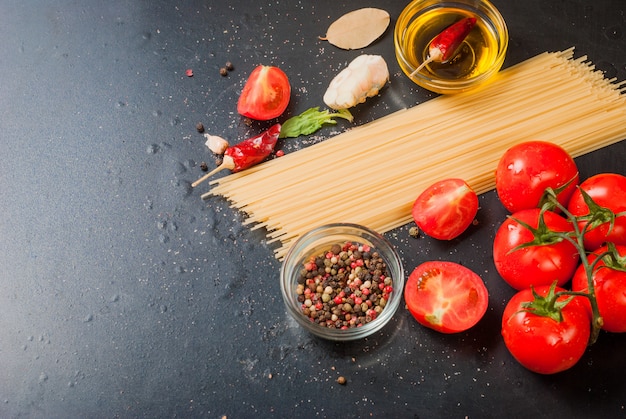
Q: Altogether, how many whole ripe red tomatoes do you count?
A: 5